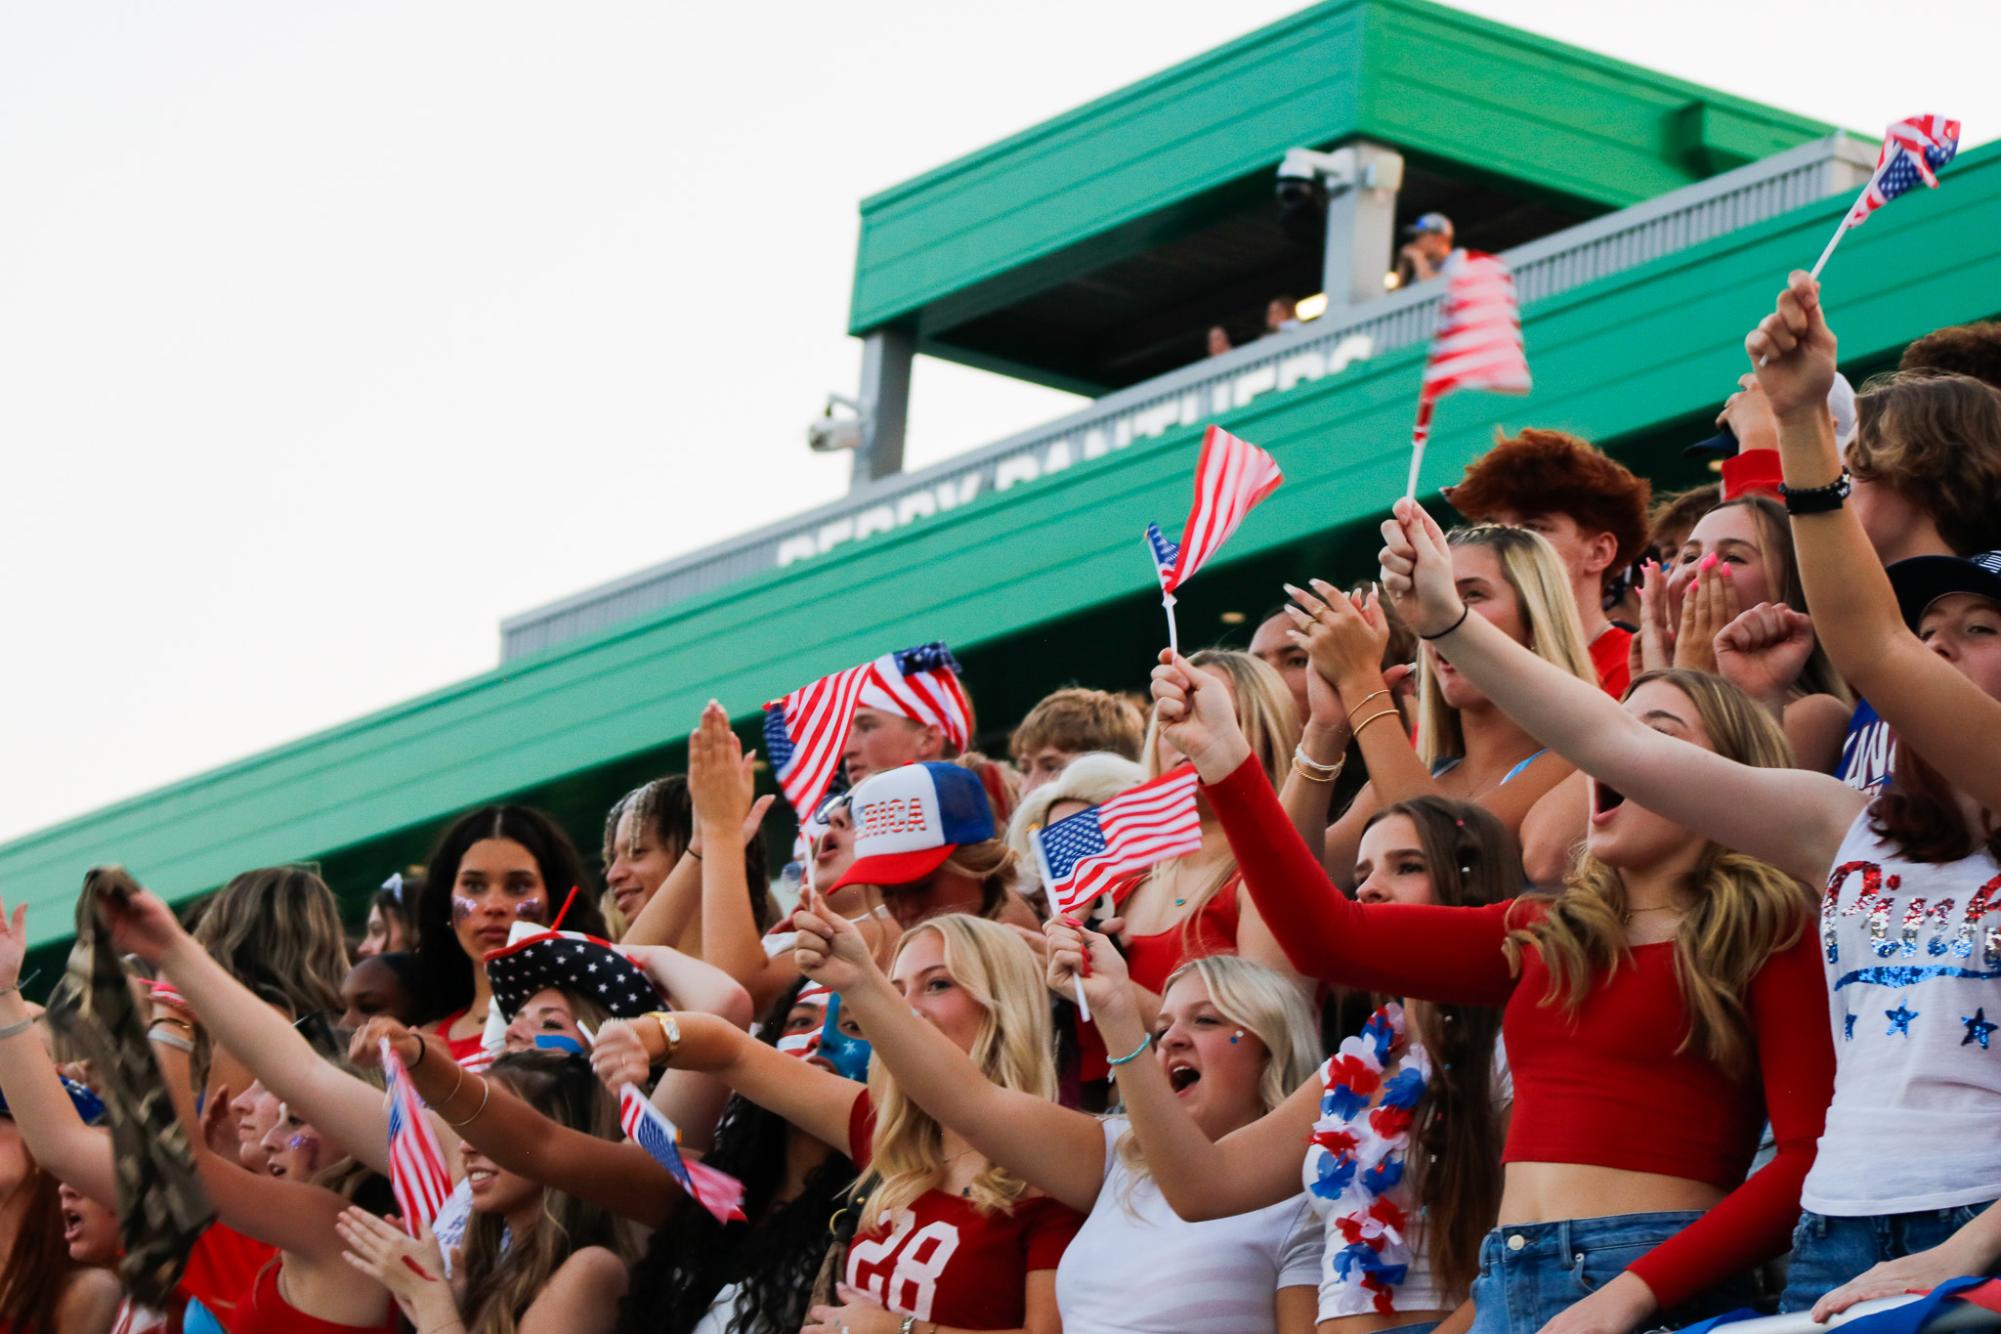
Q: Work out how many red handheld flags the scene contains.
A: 7